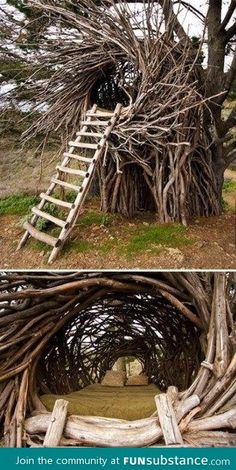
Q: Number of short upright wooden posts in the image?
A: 2